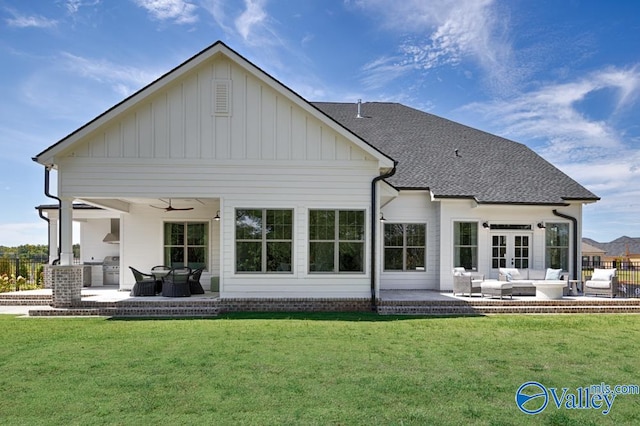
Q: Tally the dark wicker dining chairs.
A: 4